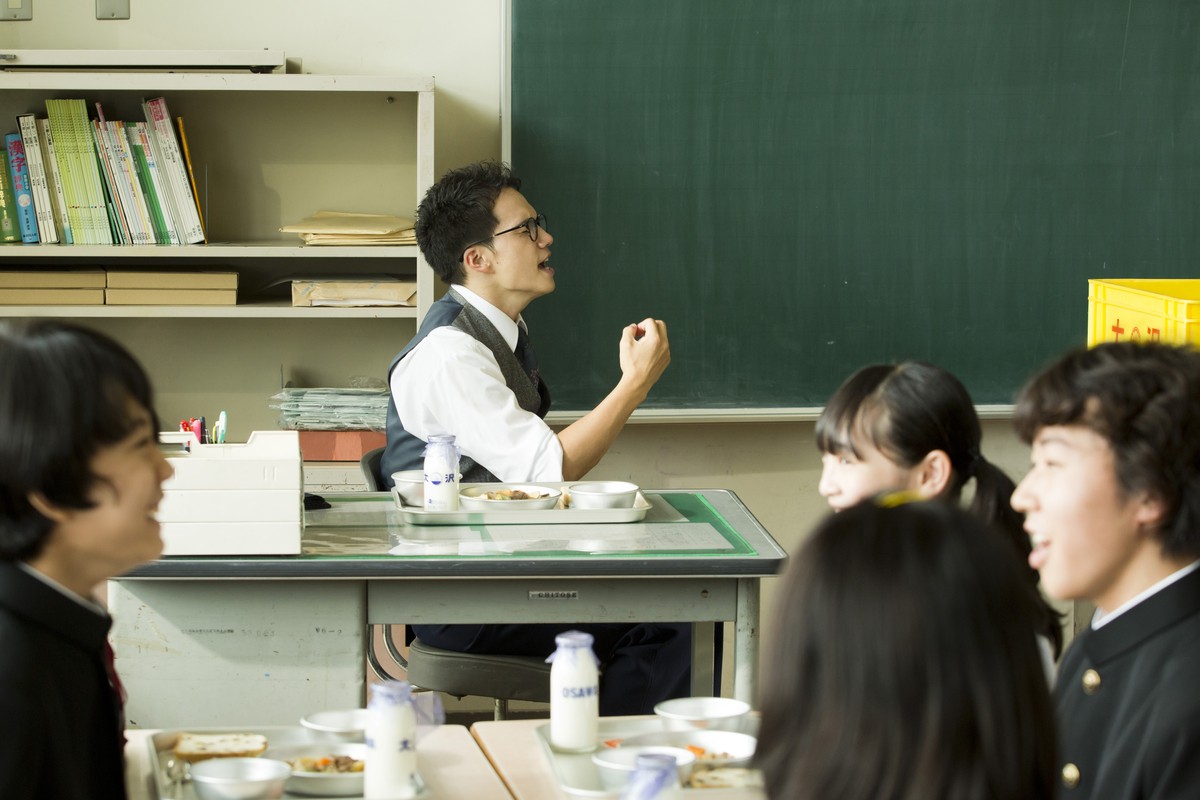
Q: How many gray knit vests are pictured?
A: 1